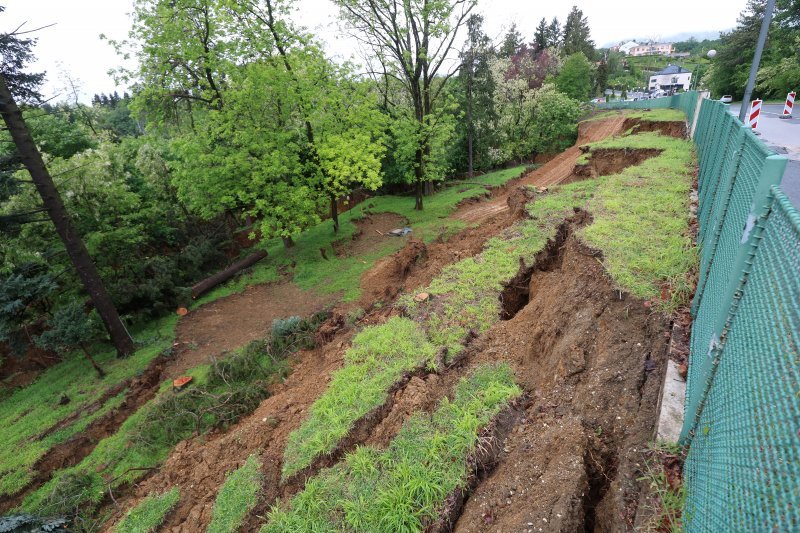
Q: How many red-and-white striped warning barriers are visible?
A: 2